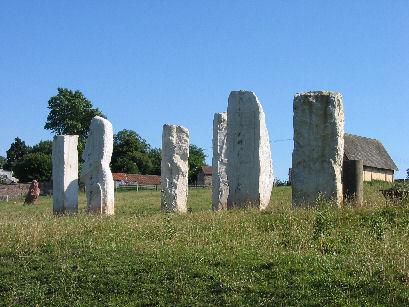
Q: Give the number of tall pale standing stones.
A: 6